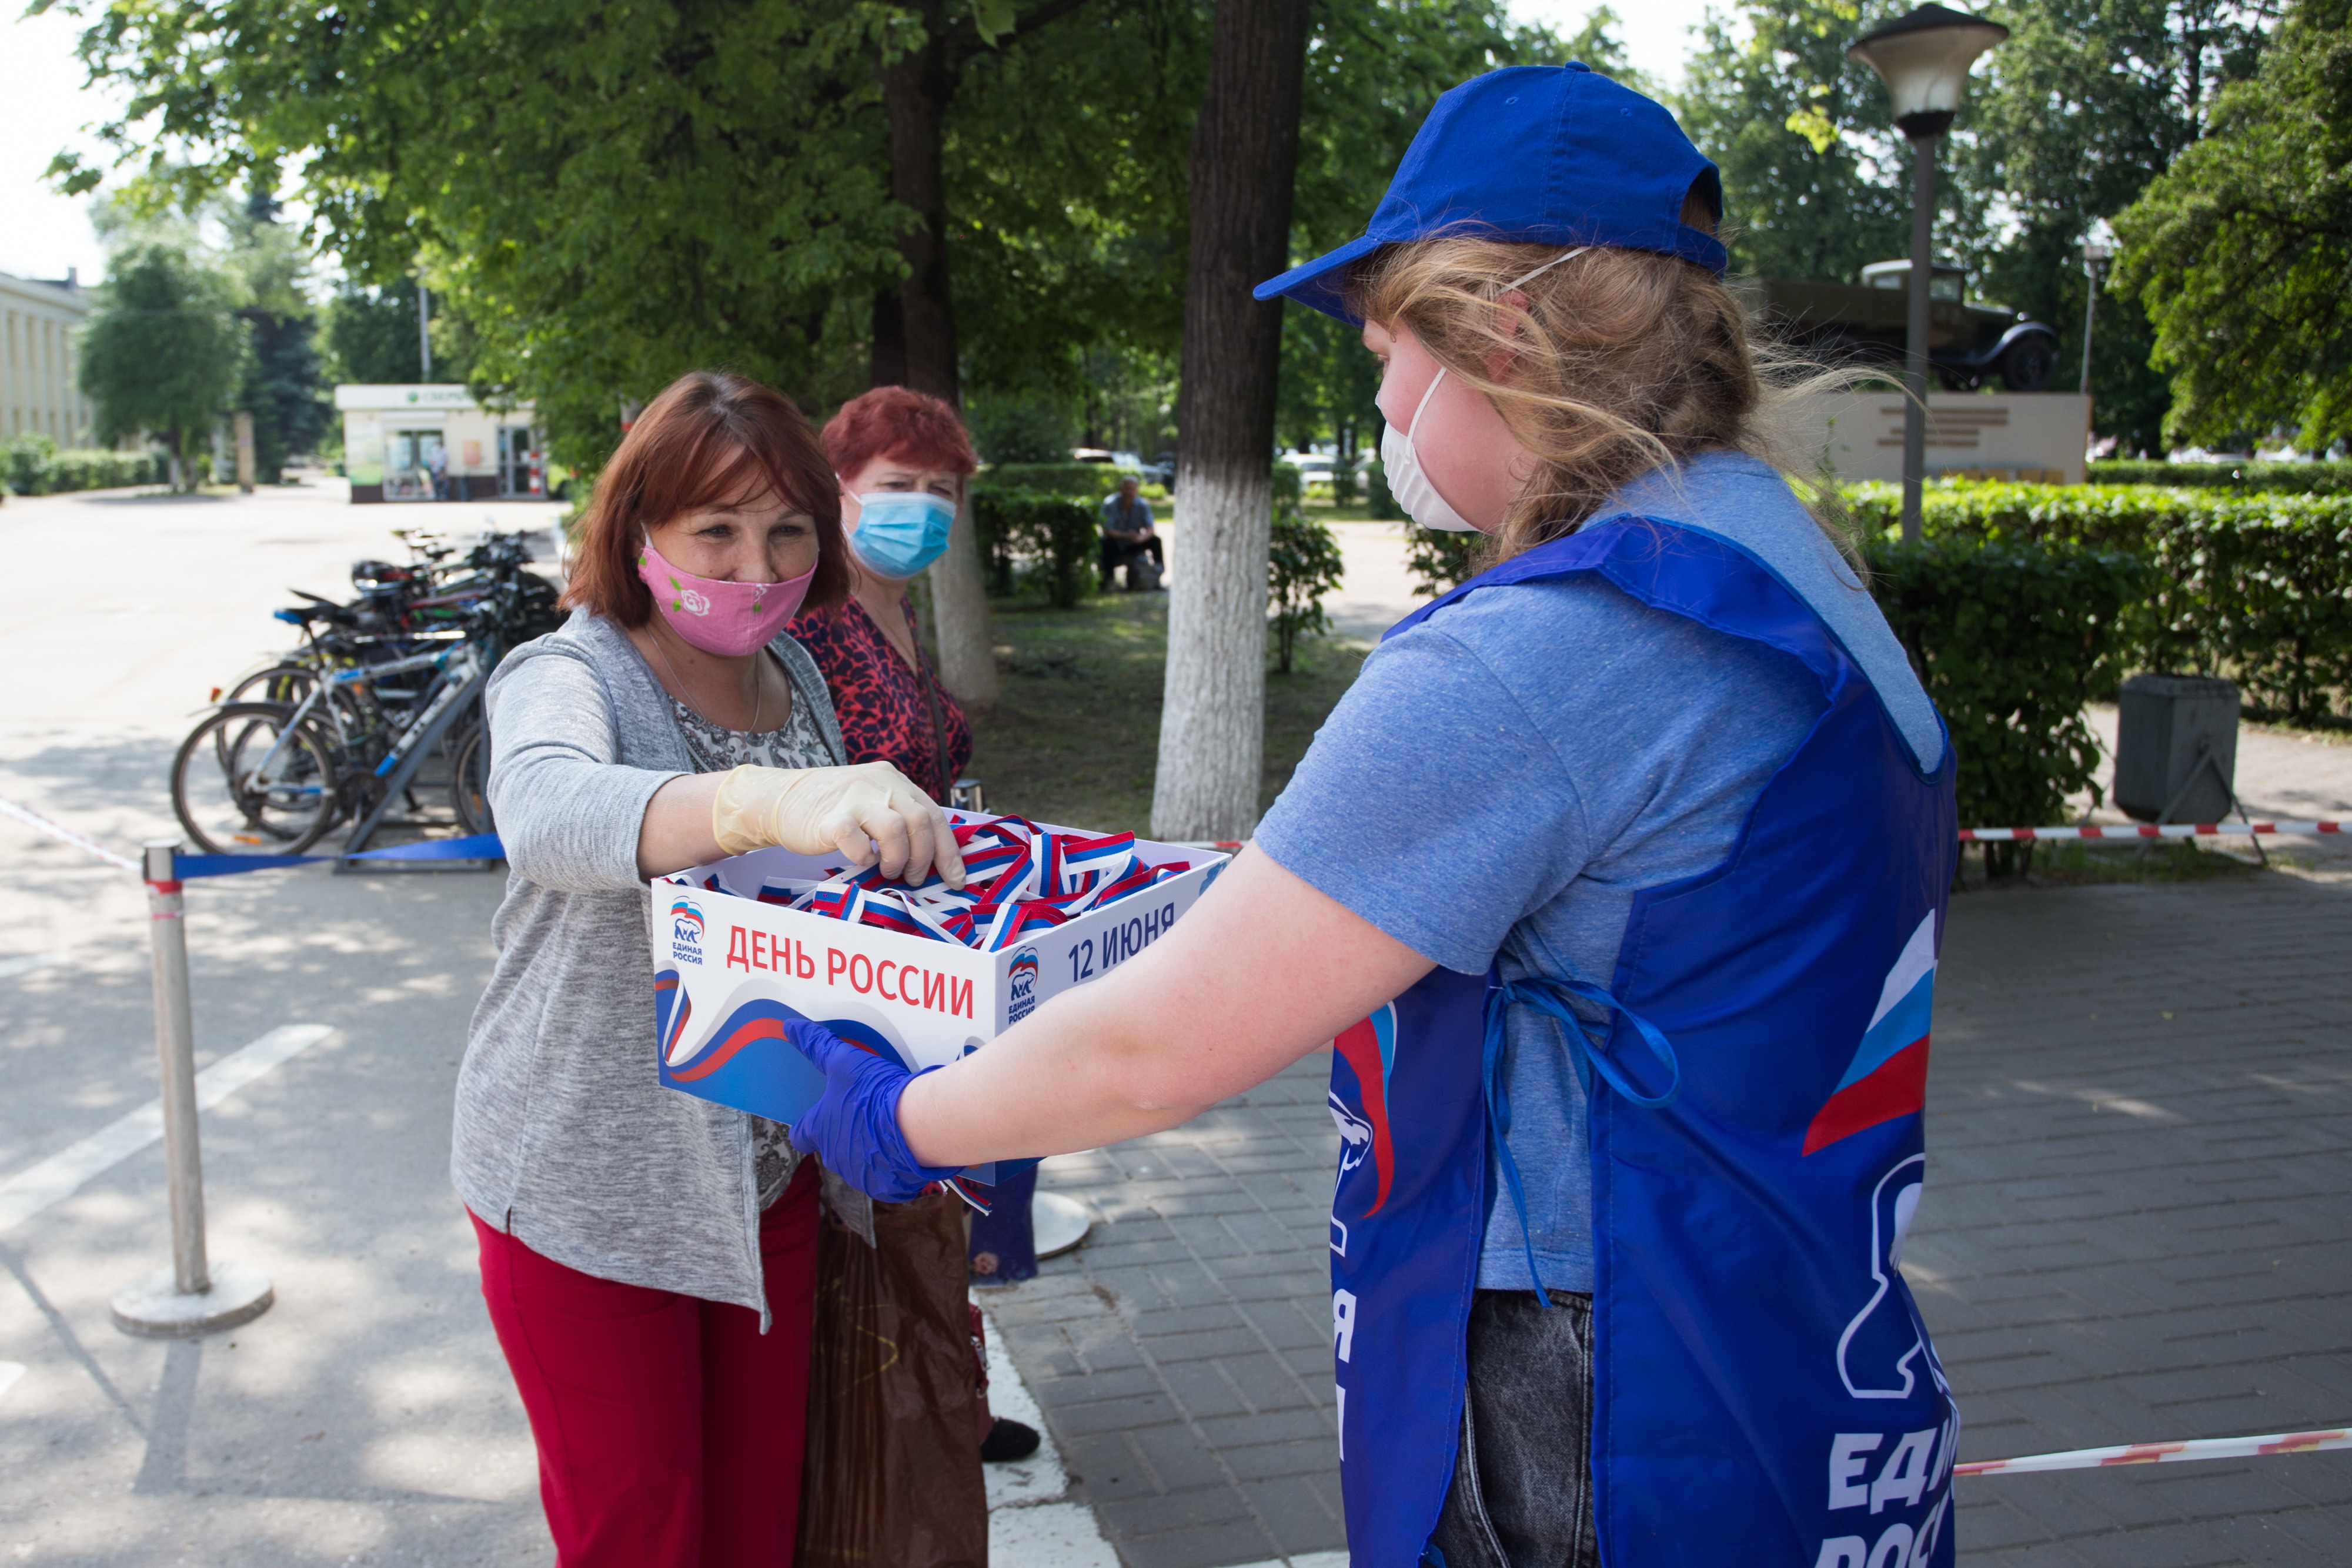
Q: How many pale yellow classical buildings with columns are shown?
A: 1